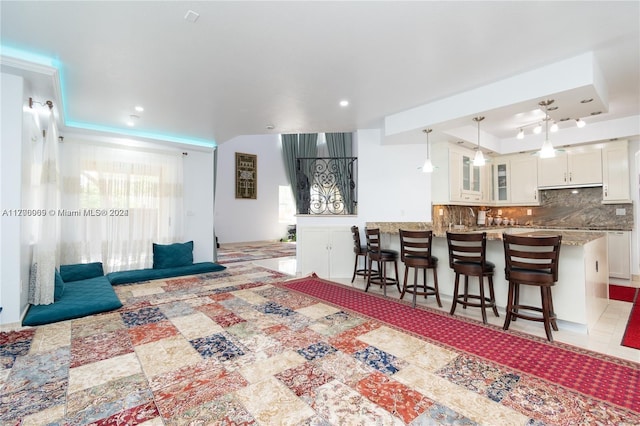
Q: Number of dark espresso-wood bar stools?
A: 5